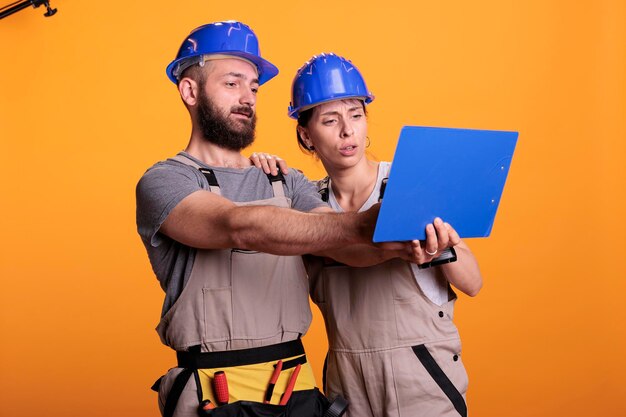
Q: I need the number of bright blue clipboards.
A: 1